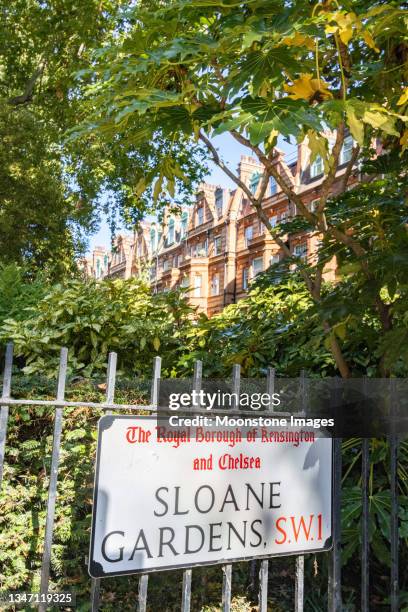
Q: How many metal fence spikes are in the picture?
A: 11